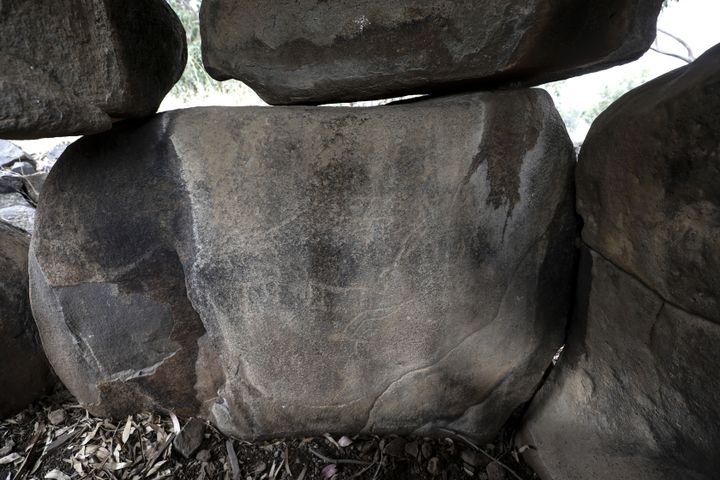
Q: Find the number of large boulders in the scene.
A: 5